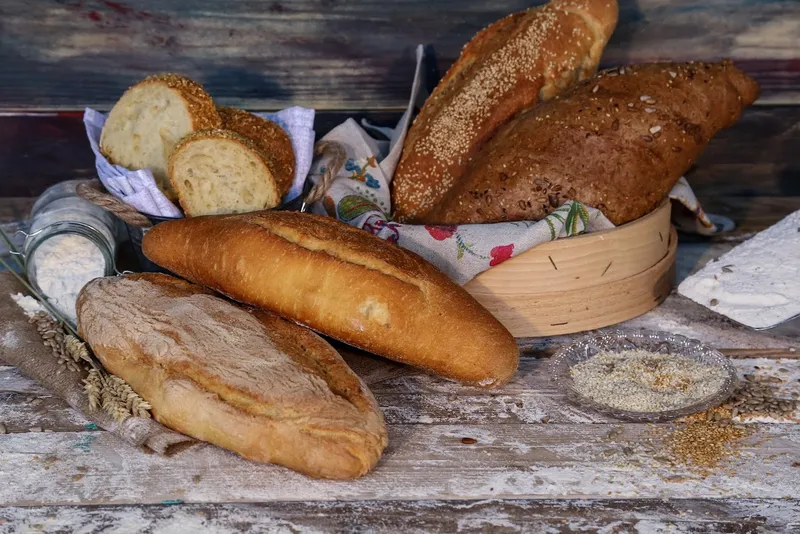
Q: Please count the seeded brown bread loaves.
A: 2